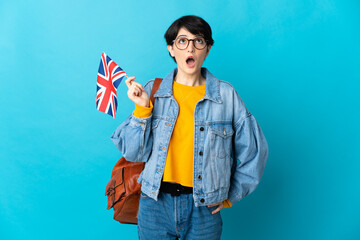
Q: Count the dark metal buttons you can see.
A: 4